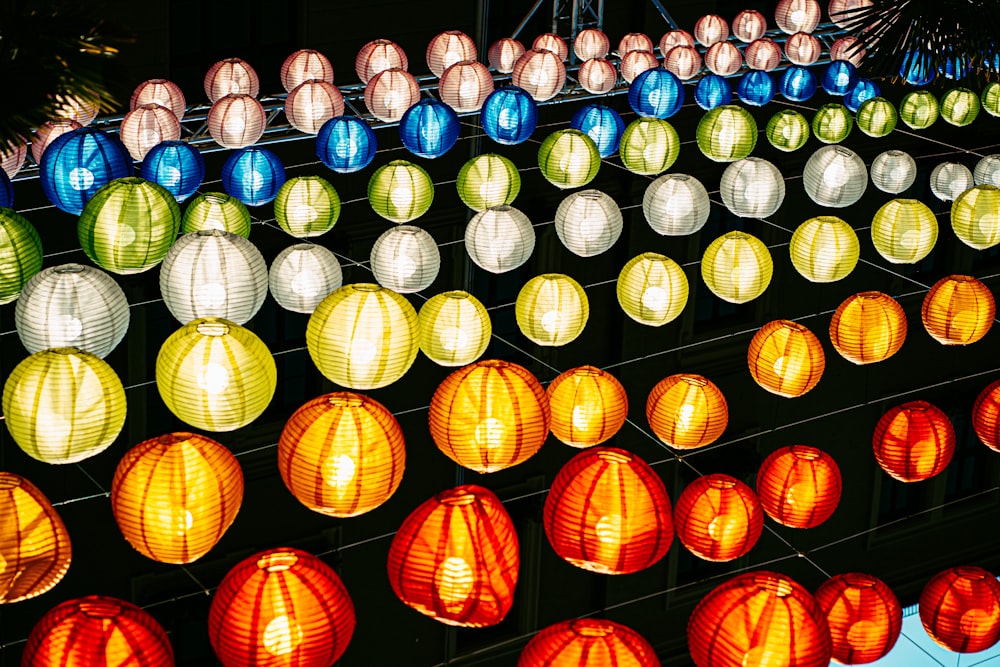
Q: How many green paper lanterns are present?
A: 15